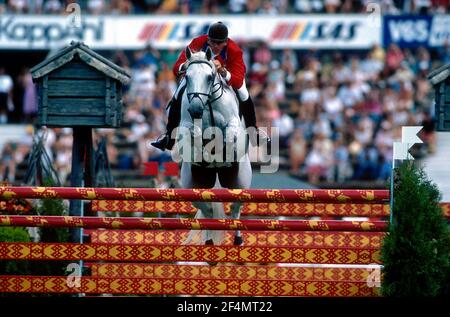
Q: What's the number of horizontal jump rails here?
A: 7